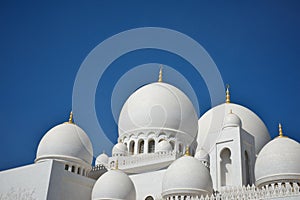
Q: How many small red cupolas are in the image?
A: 0